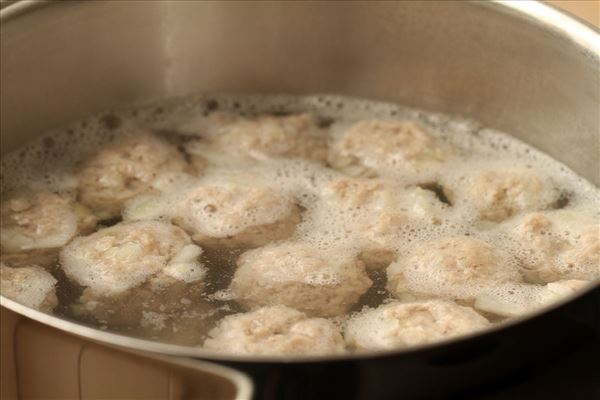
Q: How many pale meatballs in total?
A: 14